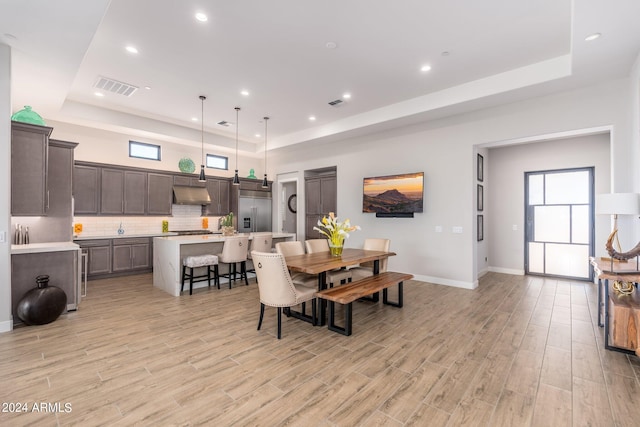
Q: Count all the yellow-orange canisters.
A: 2